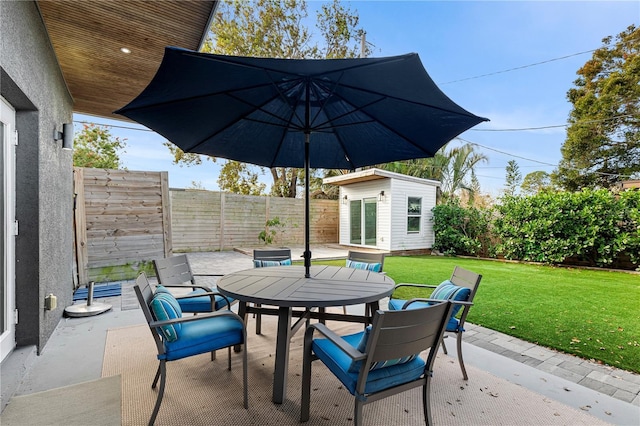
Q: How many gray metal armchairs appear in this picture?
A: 6